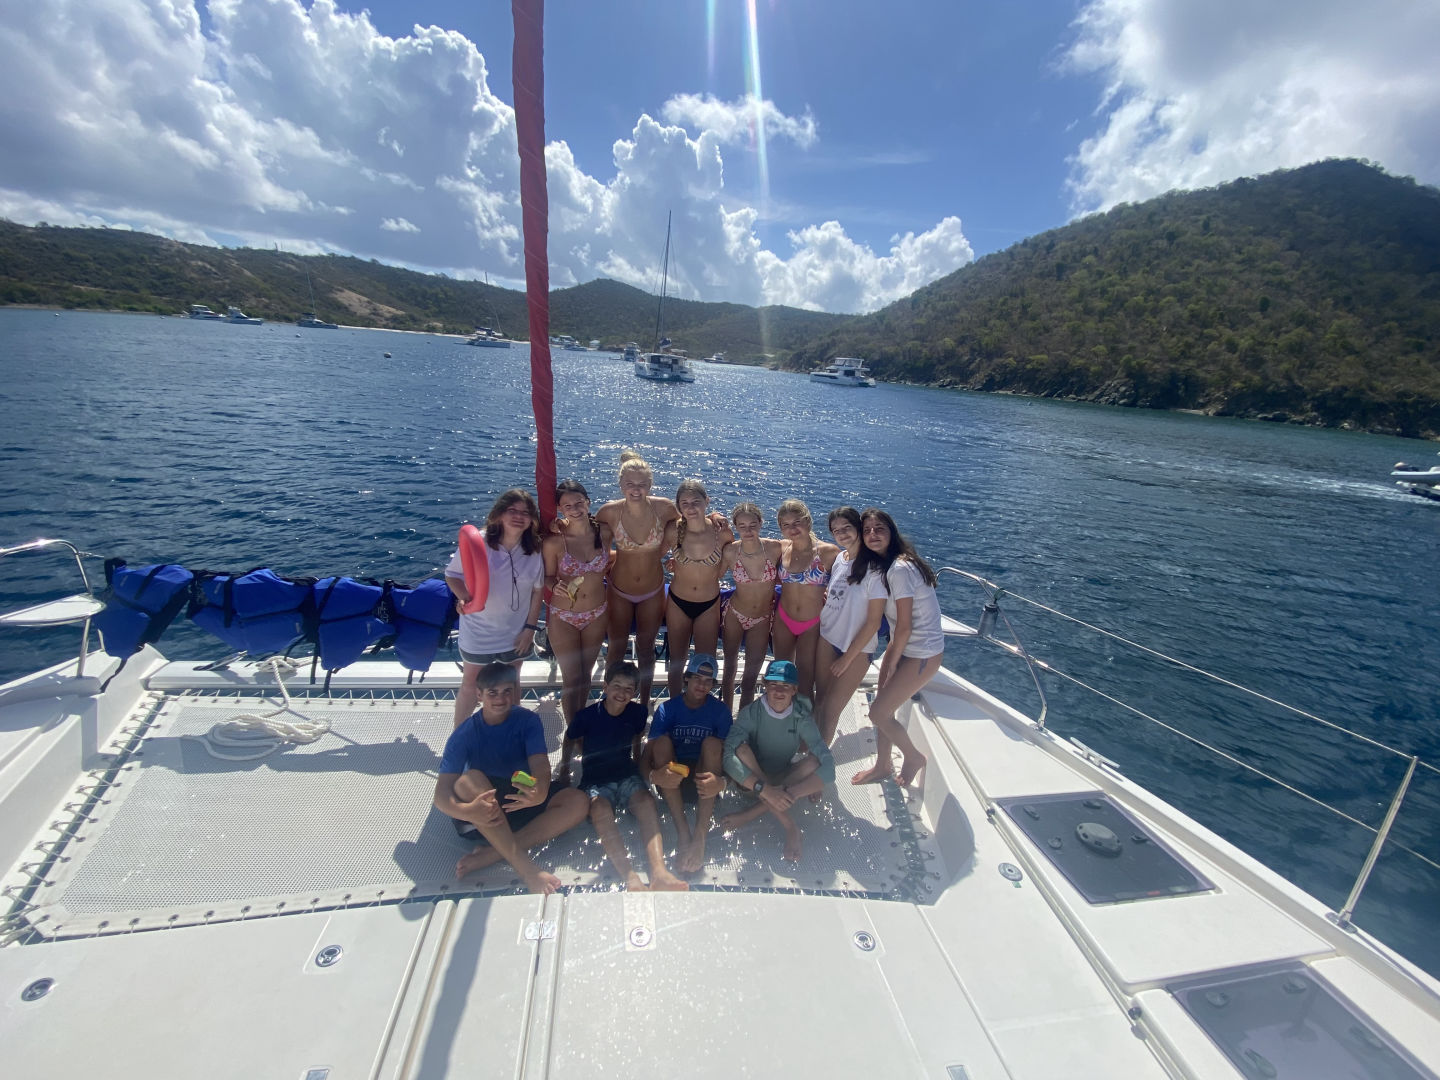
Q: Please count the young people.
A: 12